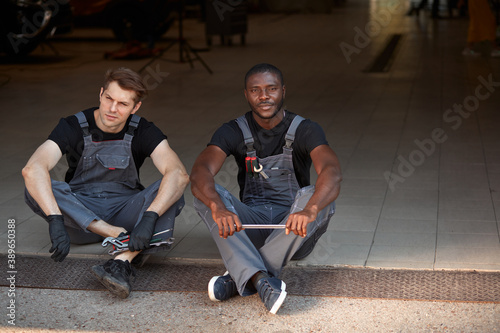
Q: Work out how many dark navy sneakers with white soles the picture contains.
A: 2